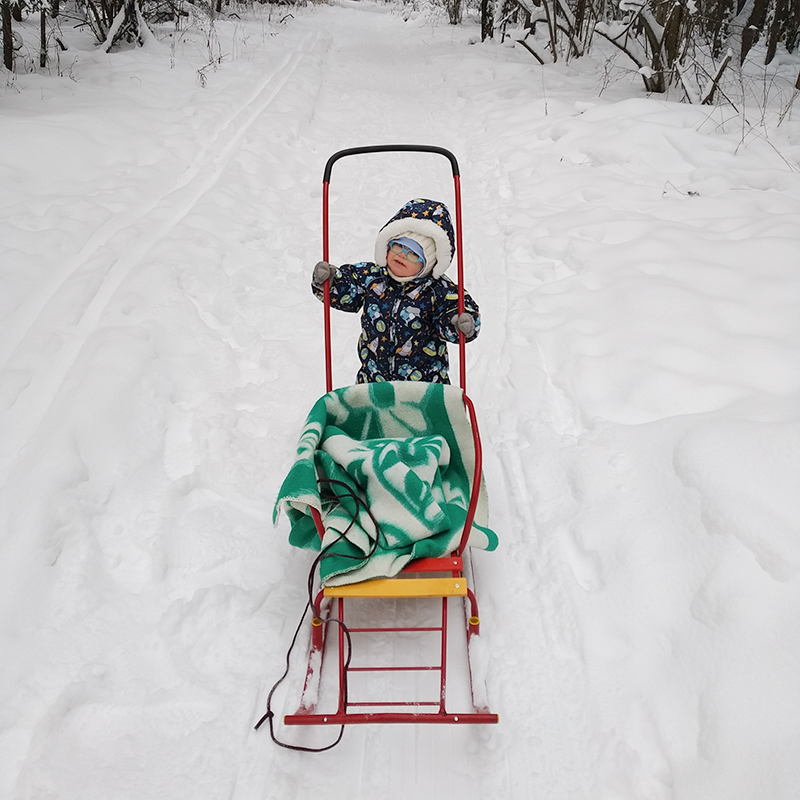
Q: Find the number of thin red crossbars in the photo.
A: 3